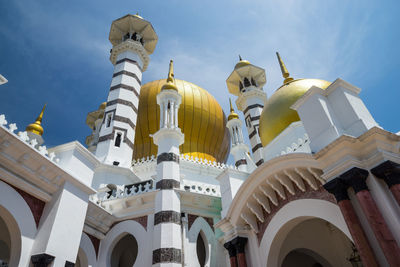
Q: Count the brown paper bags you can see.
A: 0